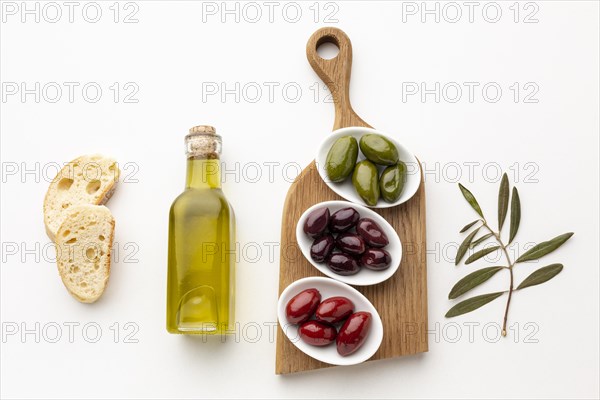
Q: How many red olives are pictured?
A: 4